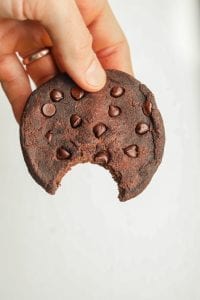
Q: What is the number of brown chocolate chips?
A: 13